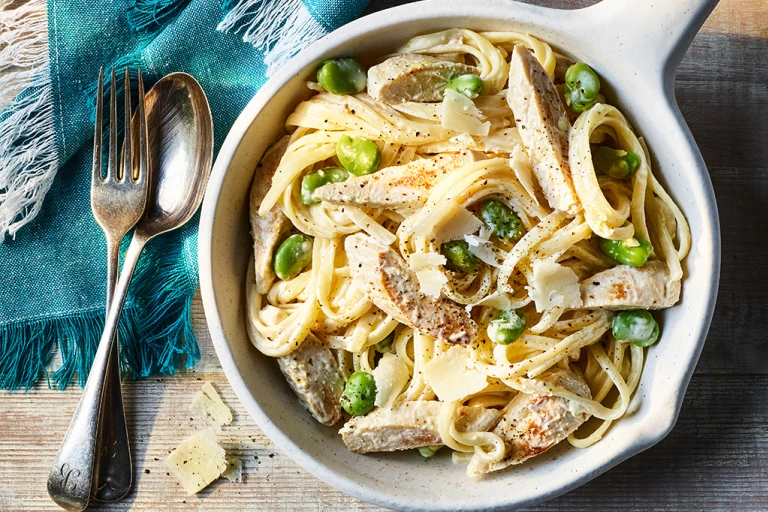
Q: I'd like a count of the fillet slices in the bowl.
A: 9